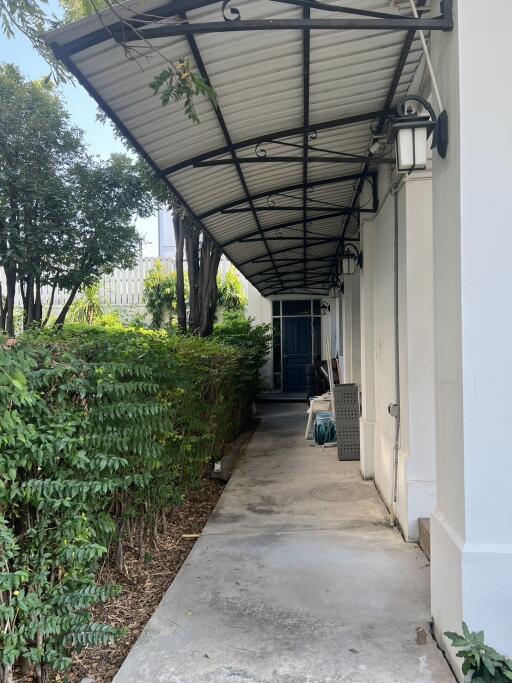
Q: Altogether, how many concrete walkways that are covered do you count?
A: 1